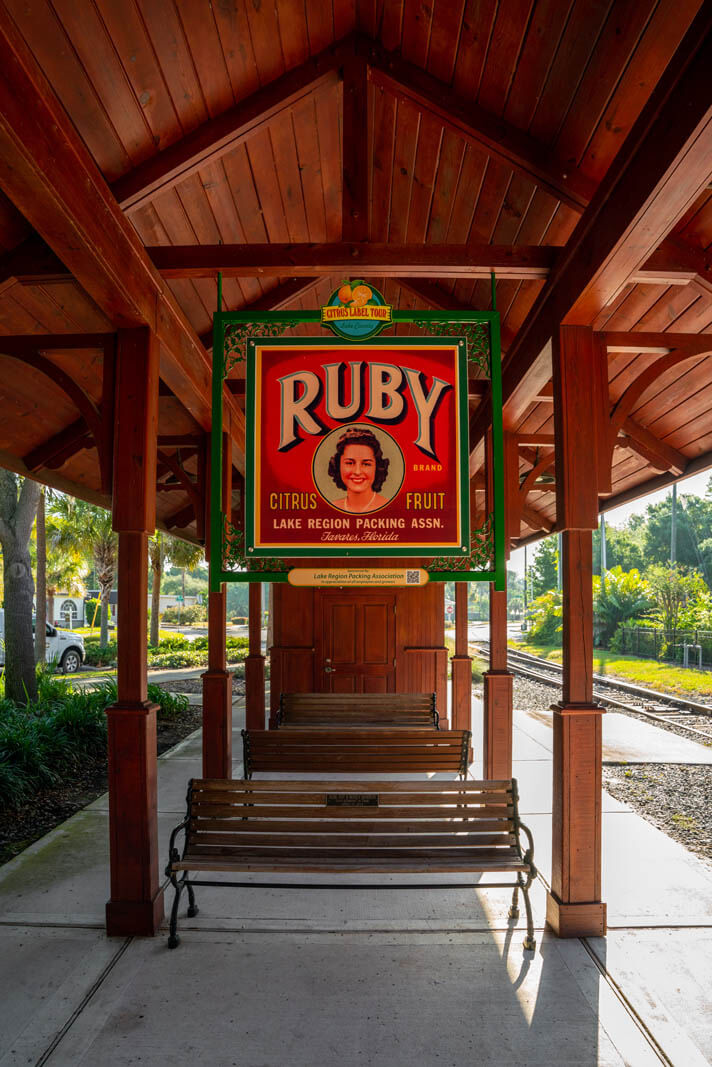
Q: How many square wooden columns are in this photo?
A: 6